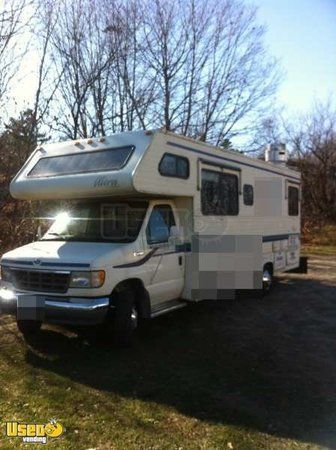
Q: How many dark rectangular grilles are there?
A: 1